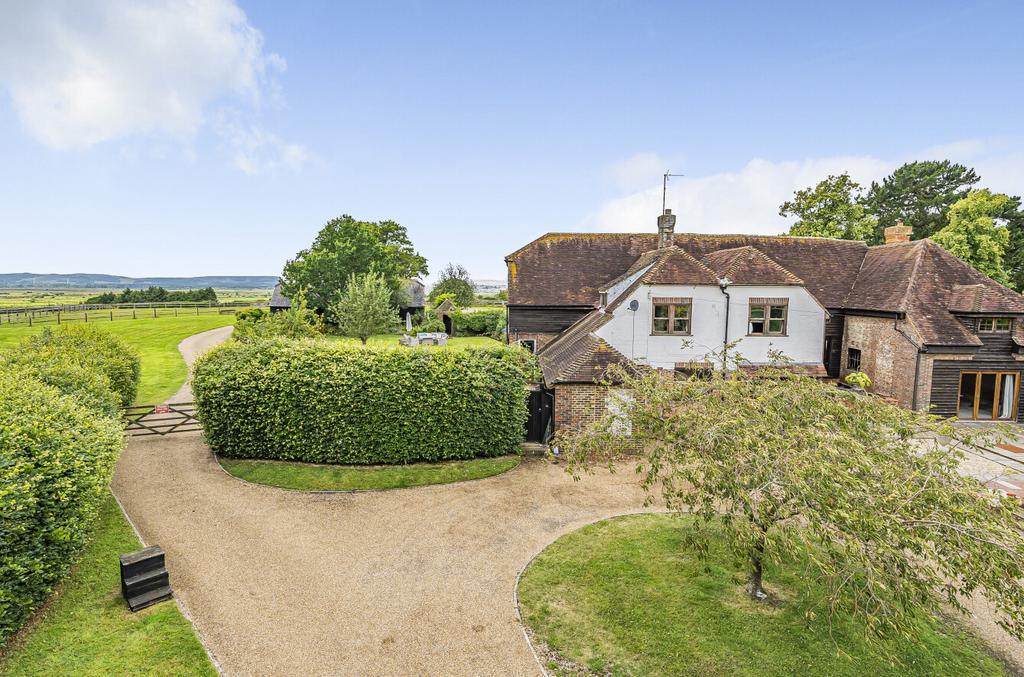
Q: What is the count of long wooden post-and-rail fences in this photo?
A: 2